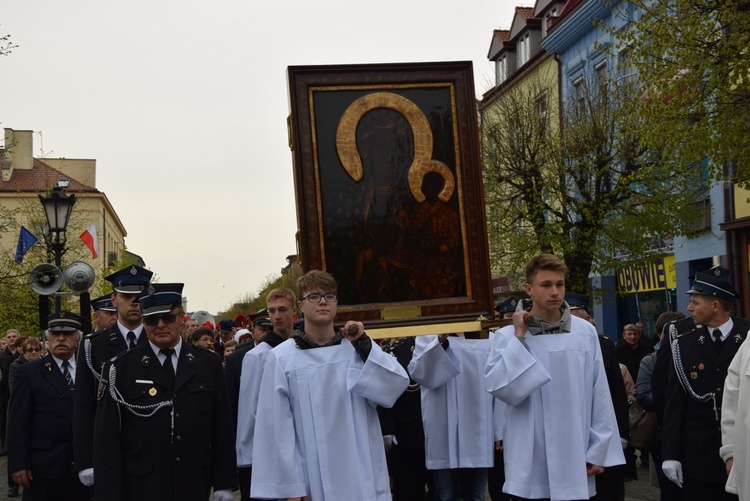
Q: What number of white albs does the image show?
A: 4